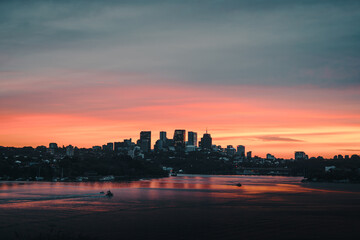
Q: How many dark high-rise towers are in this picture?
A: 5